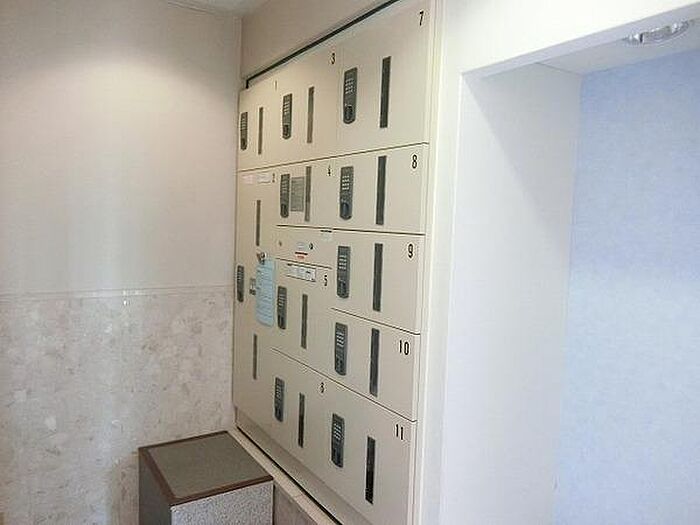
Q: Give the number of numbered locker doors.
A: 11